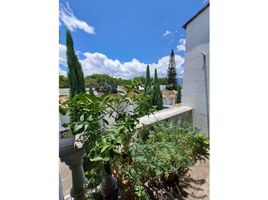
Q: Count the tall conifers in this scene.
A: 4